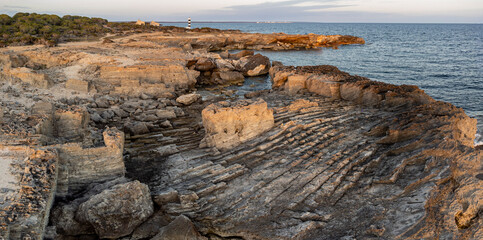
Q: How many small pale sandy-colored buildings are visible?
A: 2